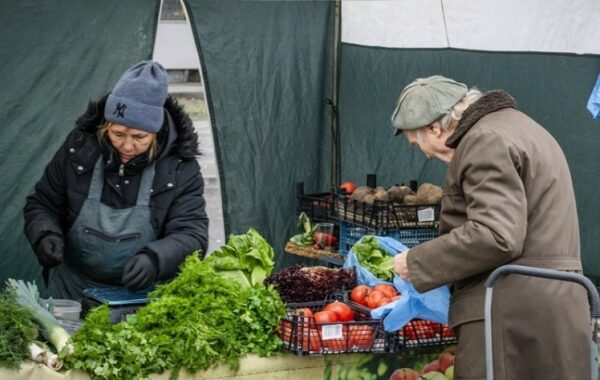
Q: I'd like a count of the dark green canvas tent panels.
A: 3